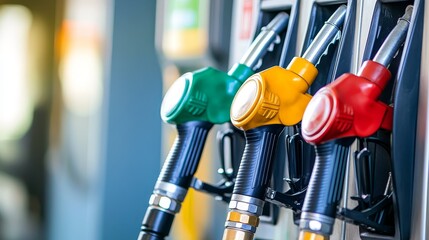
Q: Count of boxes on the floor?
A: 0